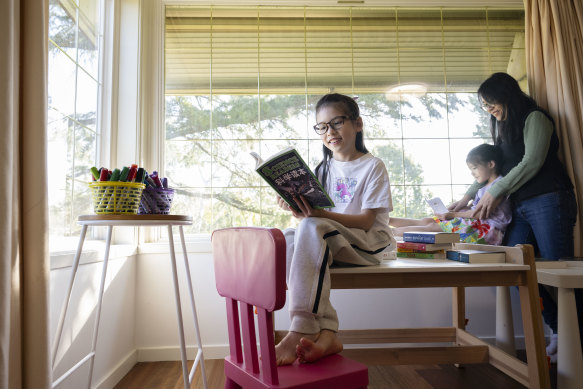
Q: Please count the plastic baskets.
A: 2